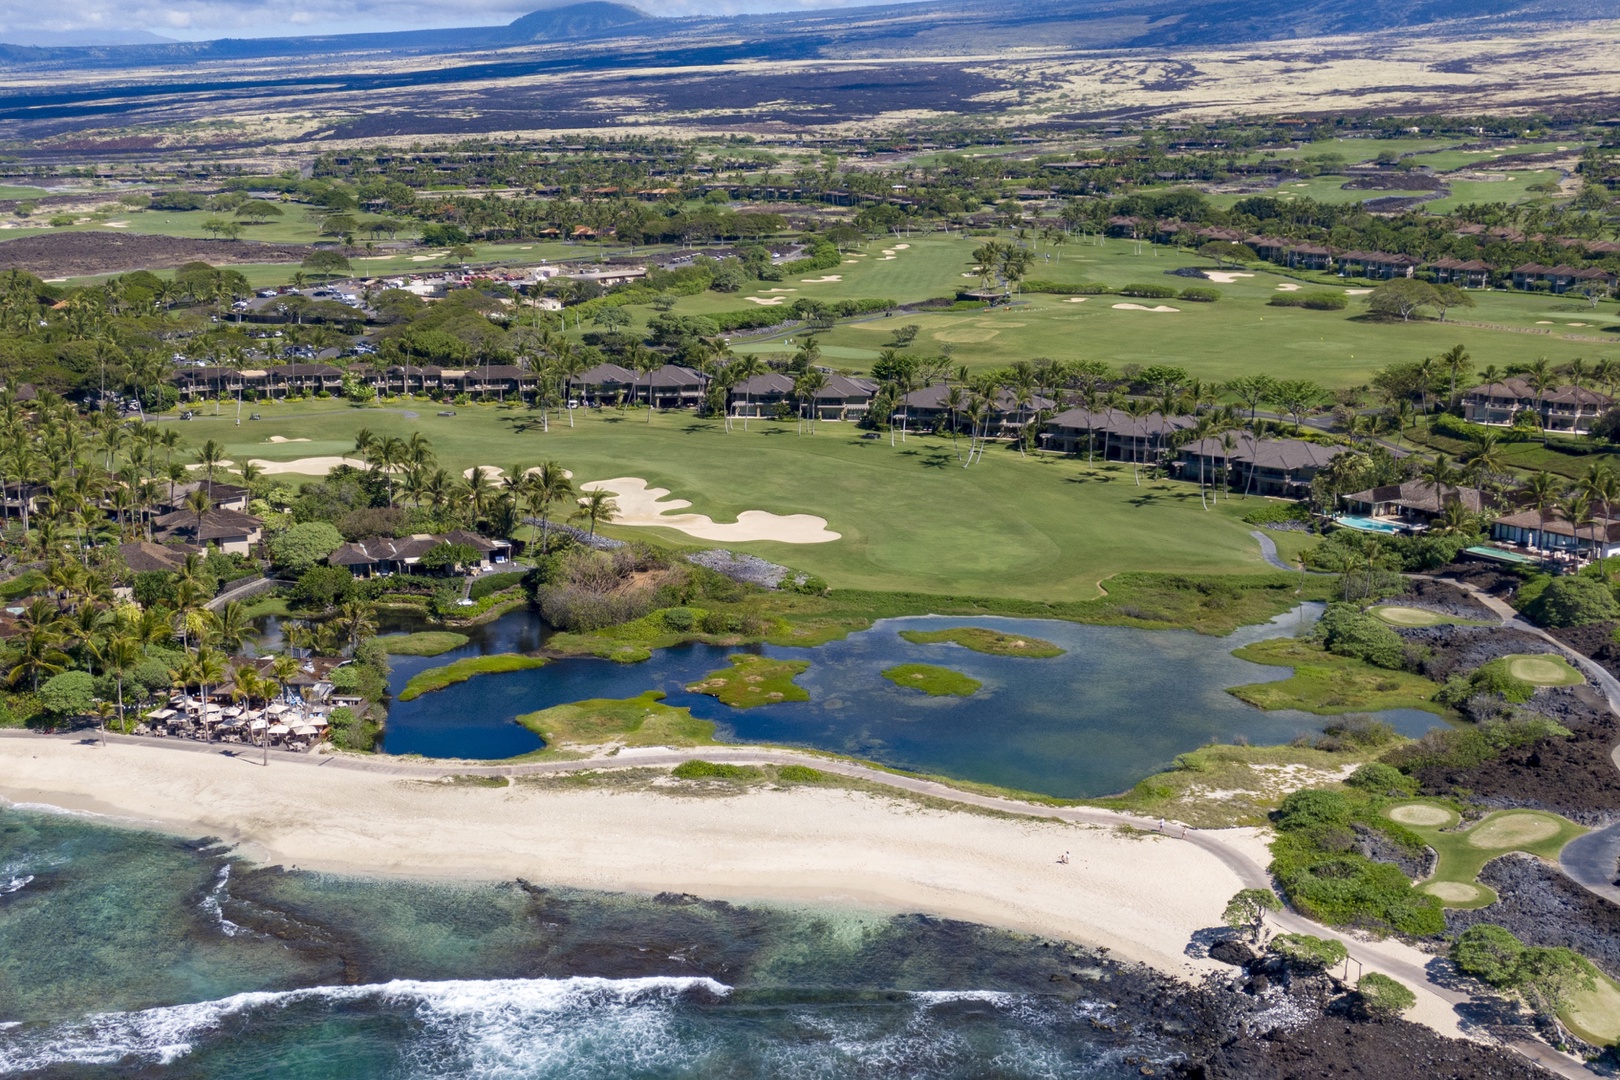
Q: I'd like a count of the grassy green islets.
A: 5